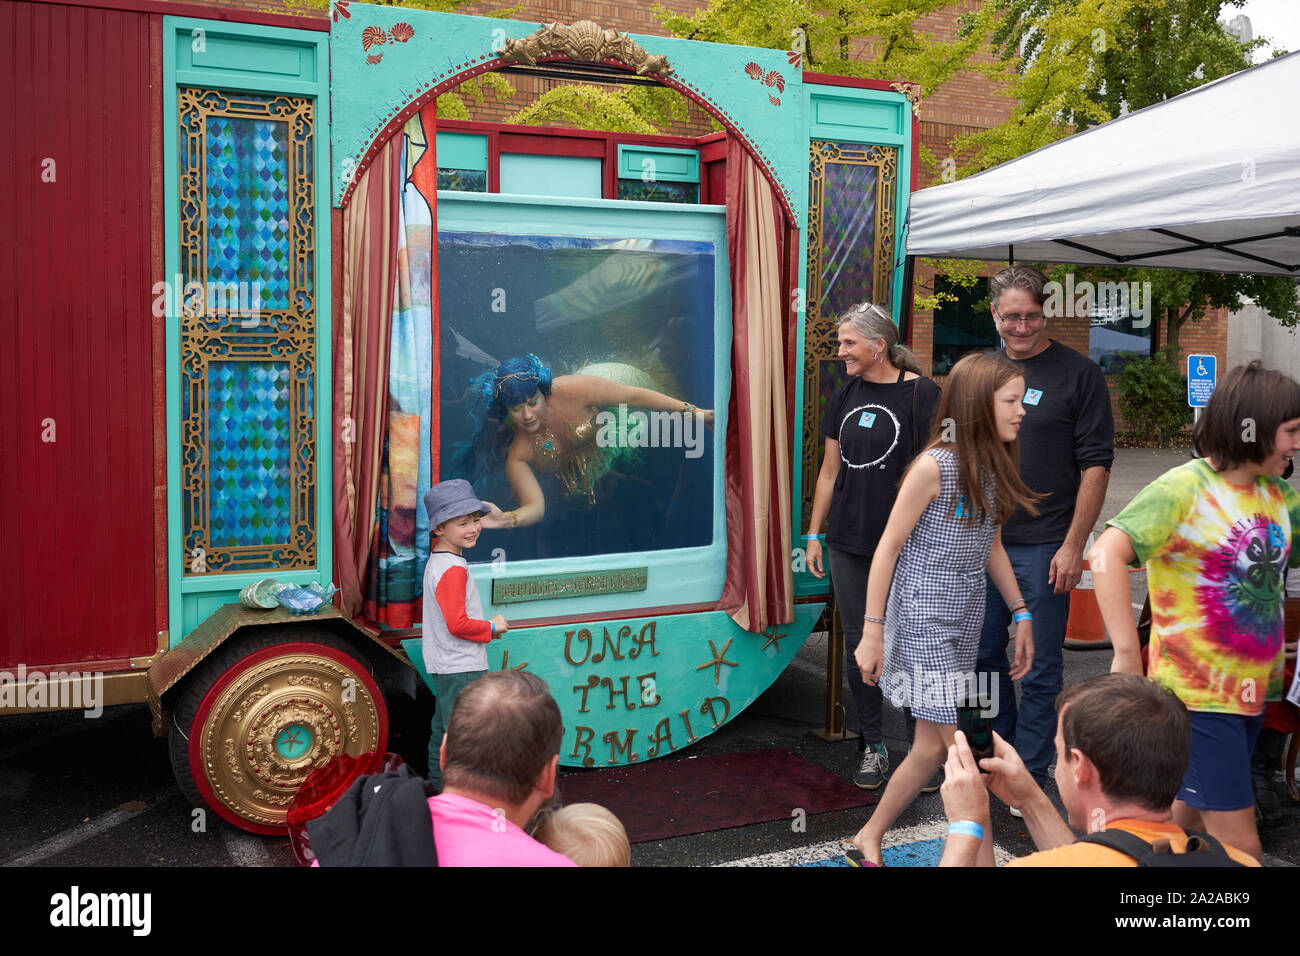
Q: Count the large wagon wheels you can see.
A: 1